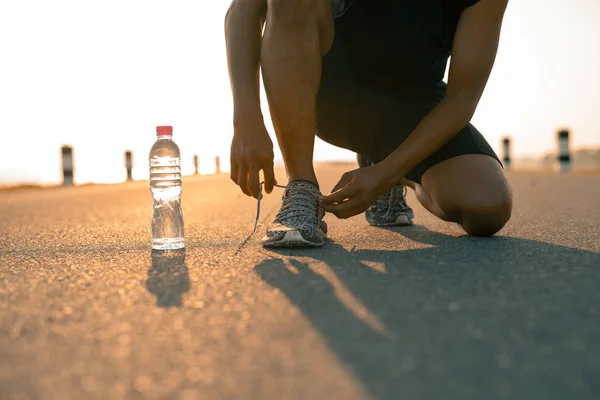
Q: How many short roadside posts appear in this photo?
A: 6